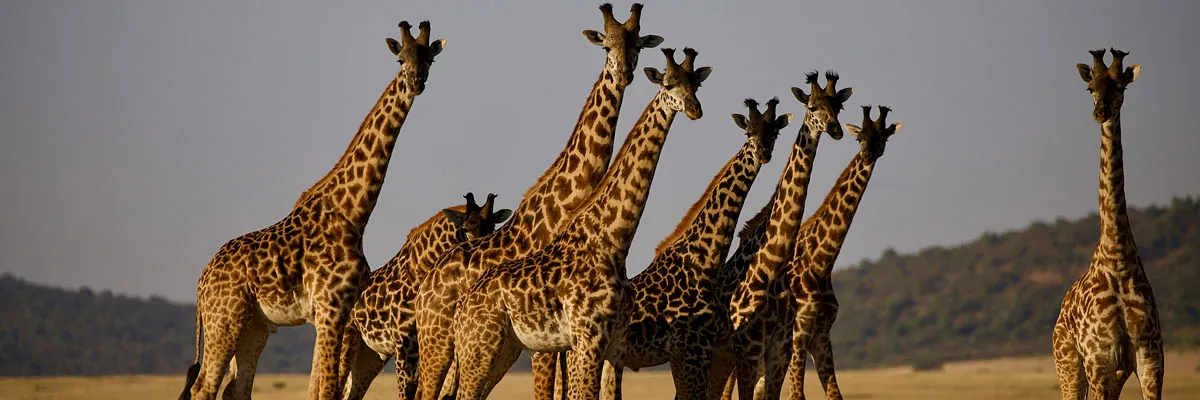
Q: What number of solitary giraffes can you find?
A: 1